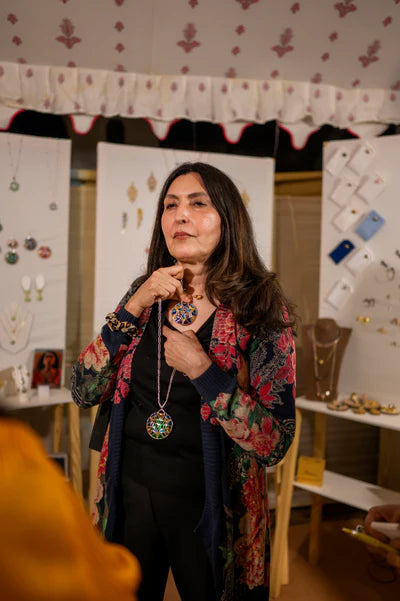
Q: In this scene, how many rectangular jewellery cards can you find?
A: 9